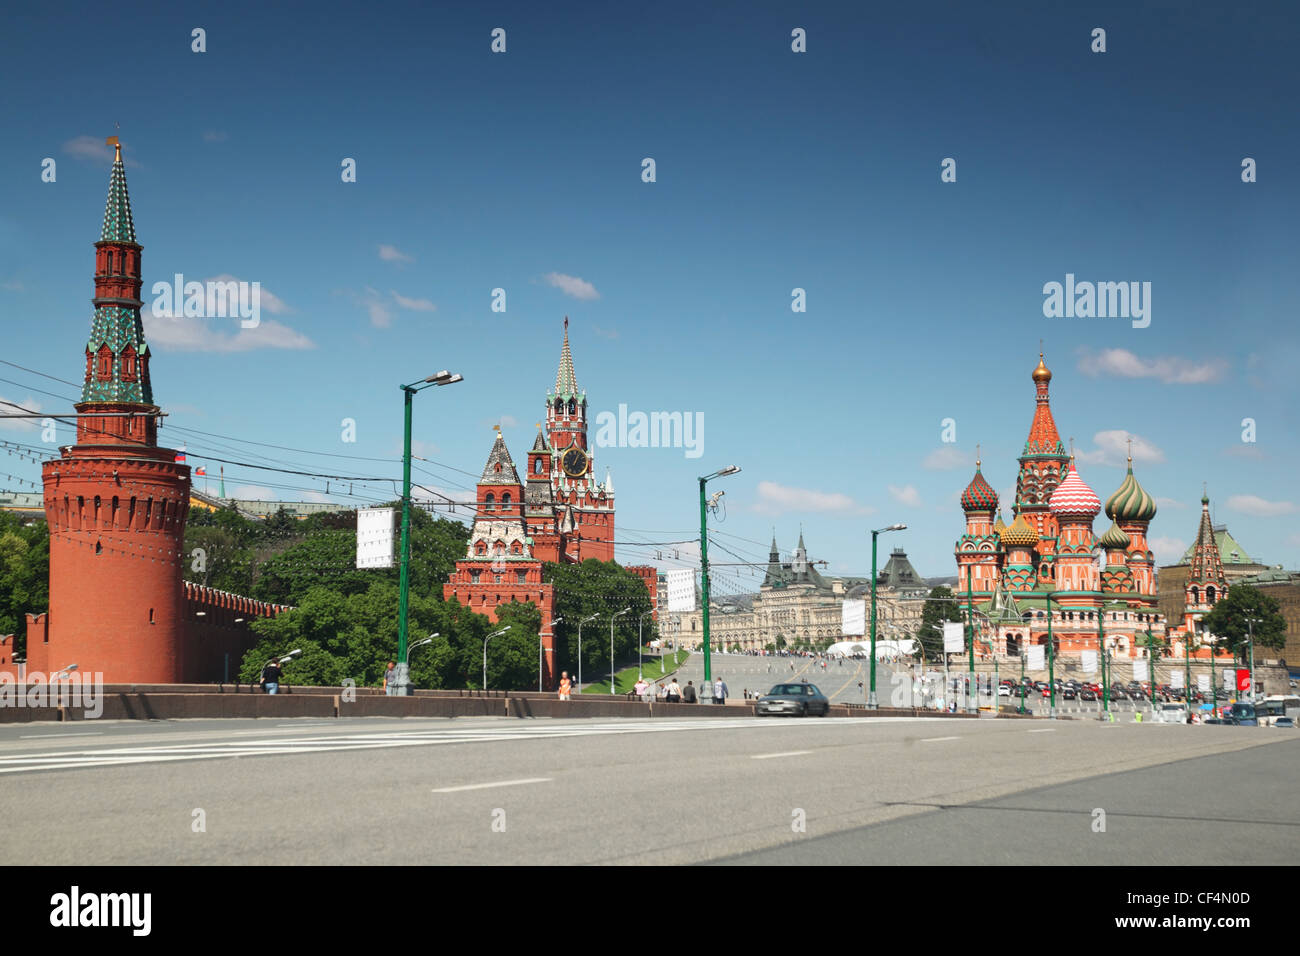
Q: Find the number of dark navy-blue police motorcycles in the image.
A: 0